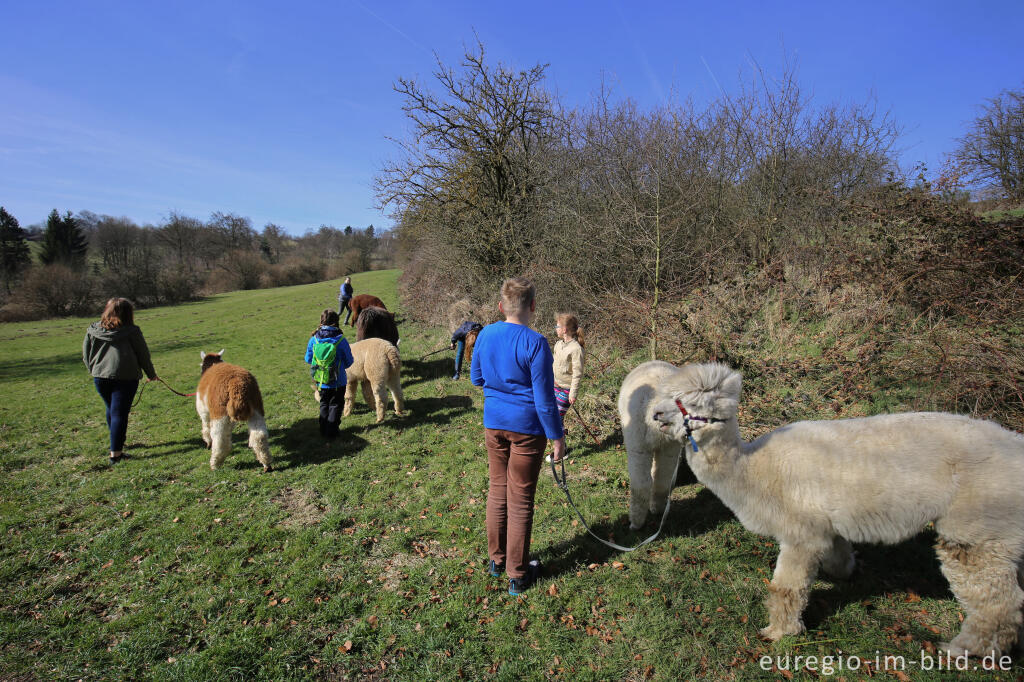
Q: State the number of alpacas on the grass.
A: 6